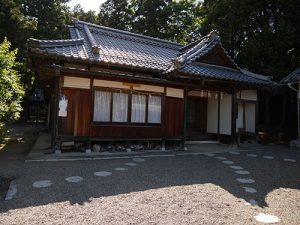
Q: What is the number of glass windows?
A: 4